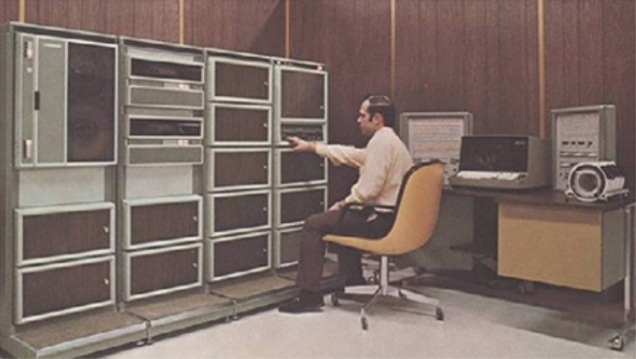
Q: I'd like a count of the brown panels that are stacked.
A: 13